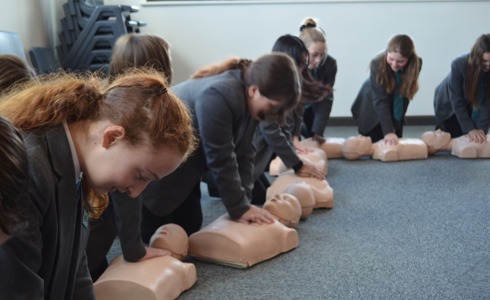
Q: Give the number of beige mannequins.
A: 7